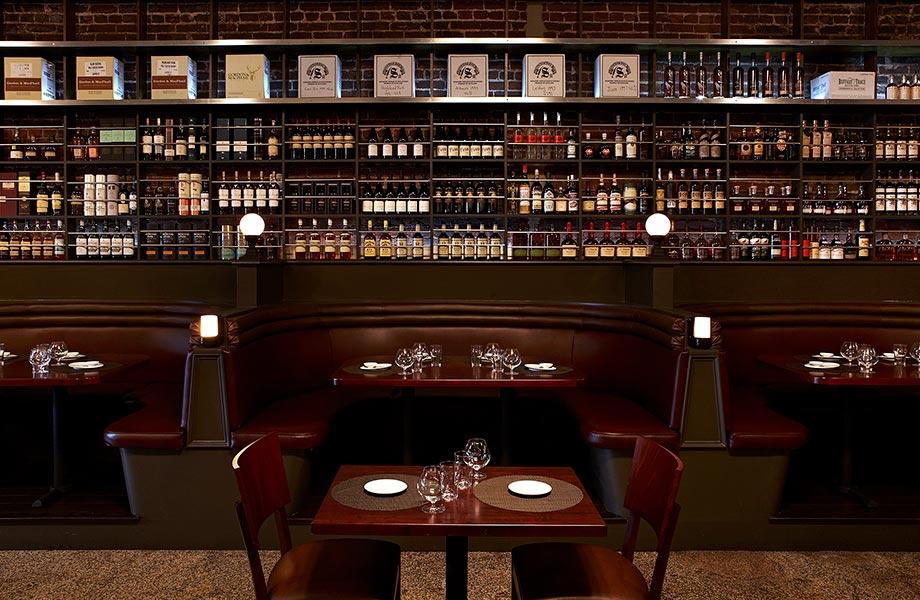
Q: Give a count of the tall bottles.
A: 9